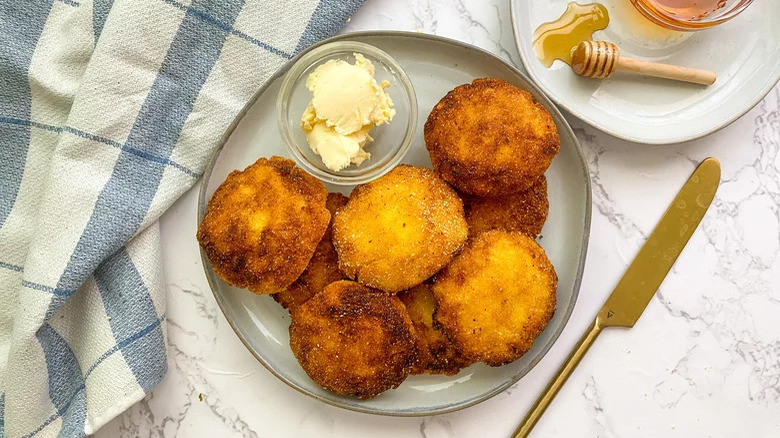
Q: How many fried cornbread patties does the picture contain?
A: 8